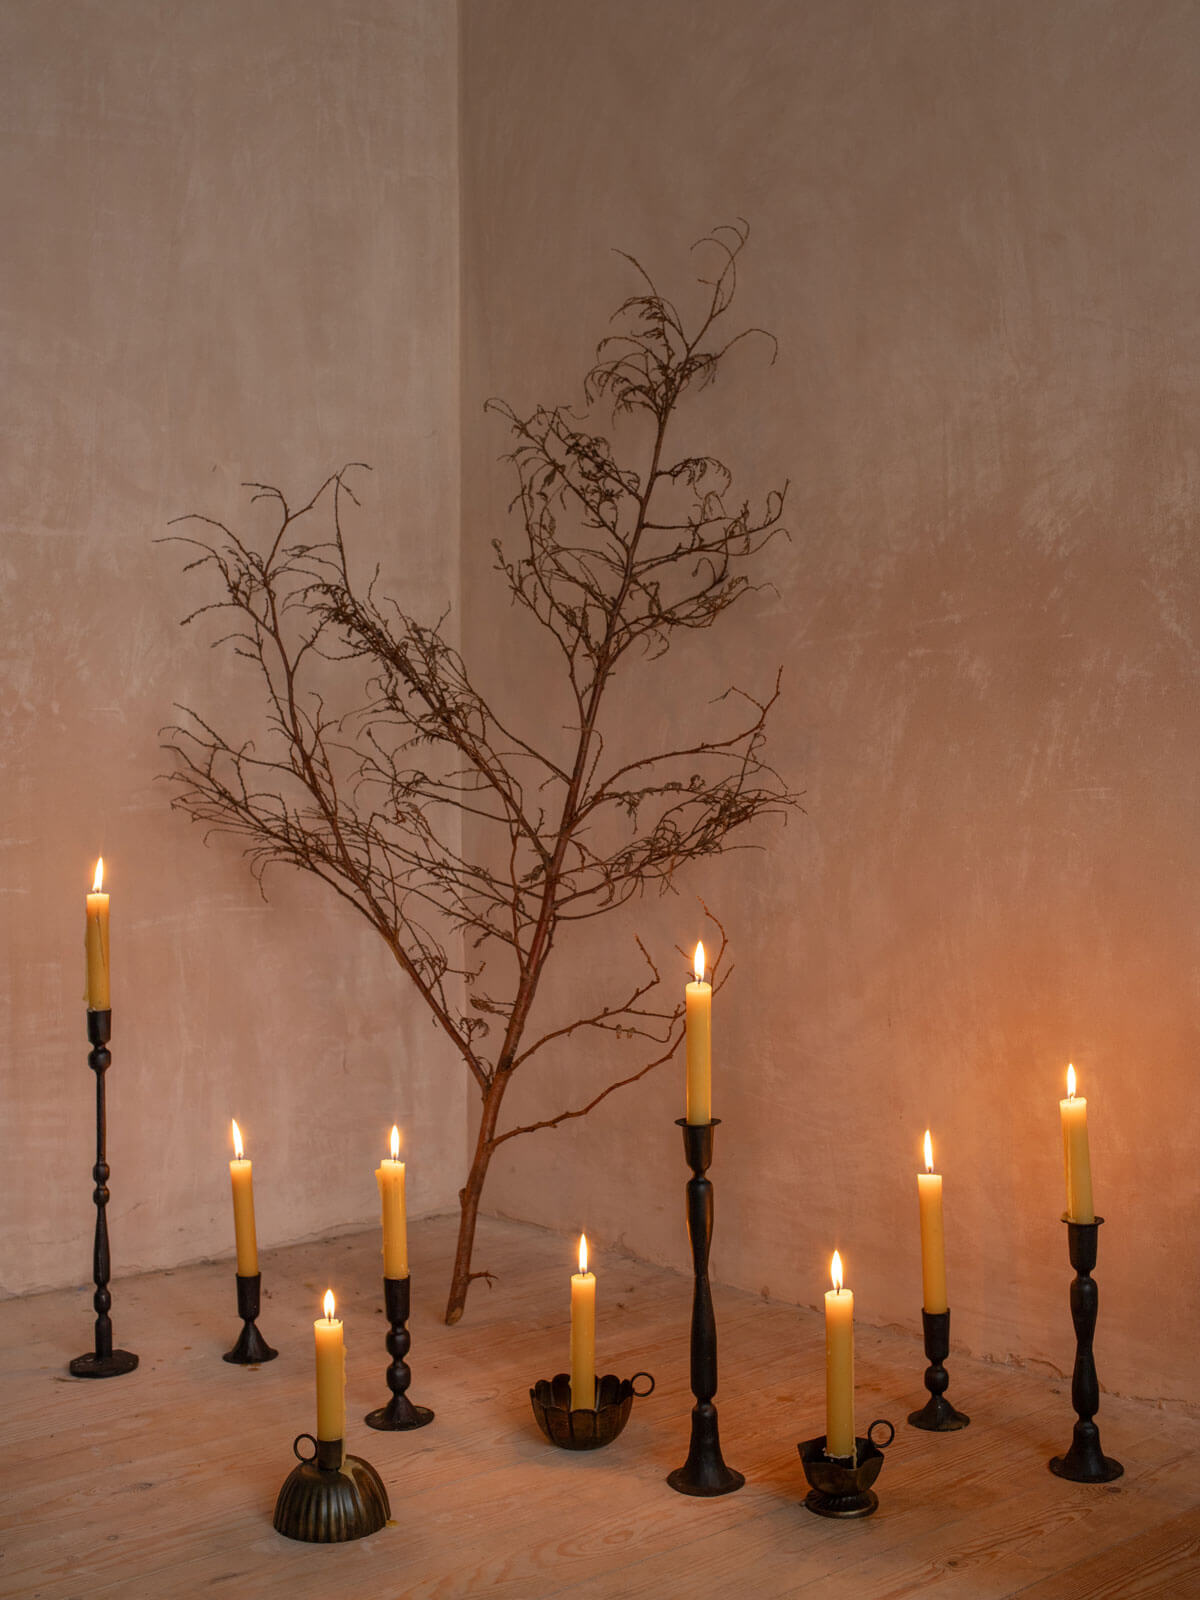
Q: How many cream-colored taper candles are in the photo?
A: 9